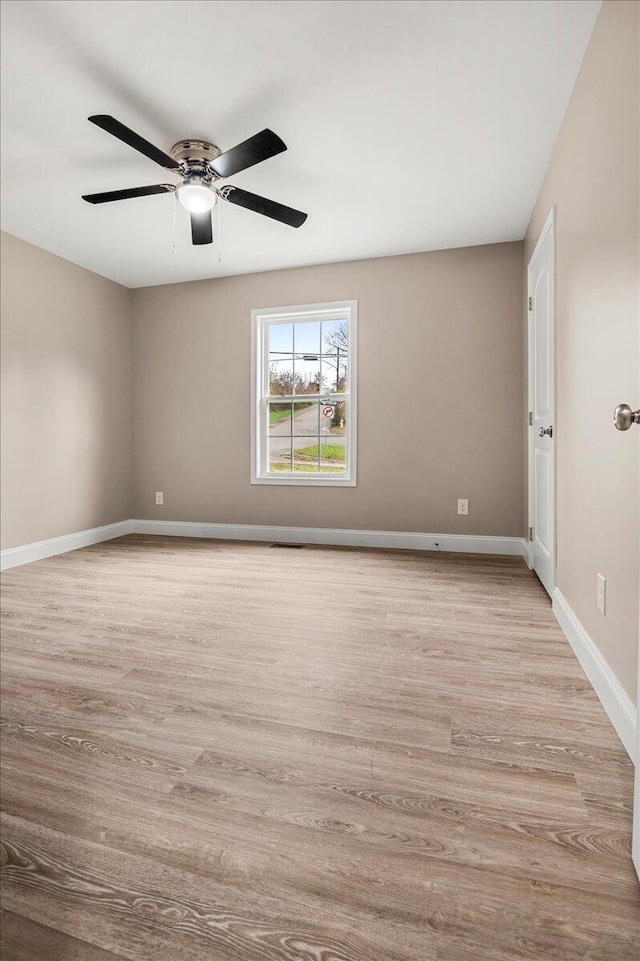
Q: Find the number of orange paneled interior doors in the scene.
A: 0